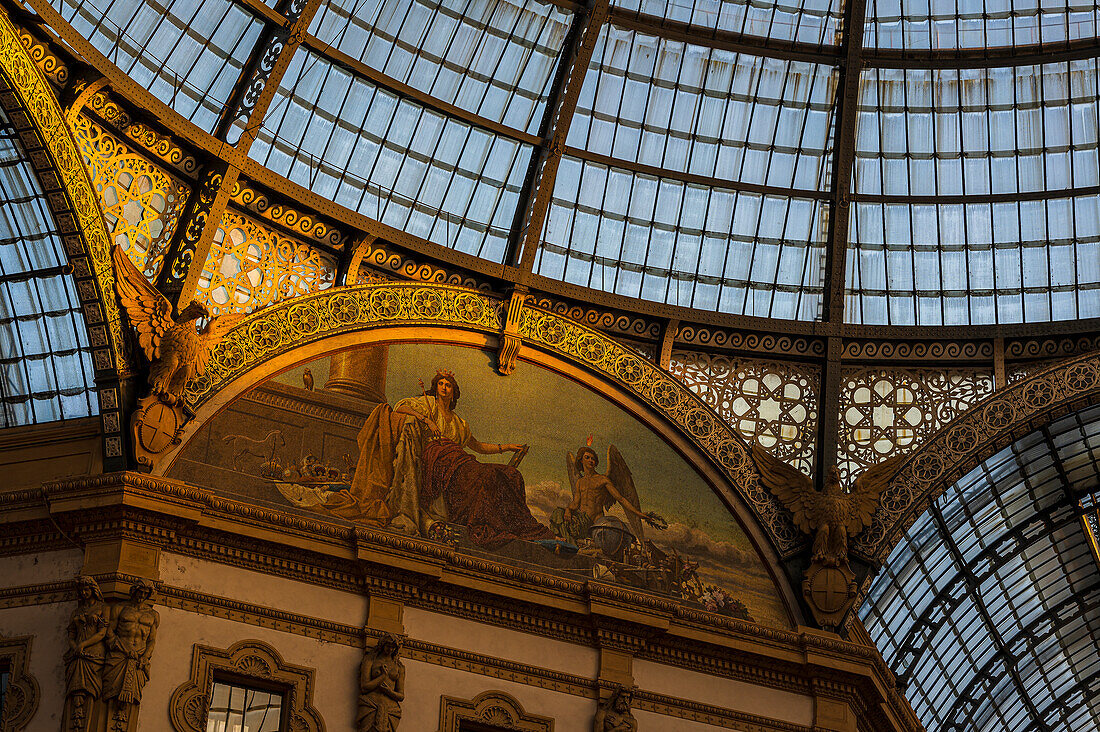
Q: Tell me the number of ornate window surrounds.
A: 3